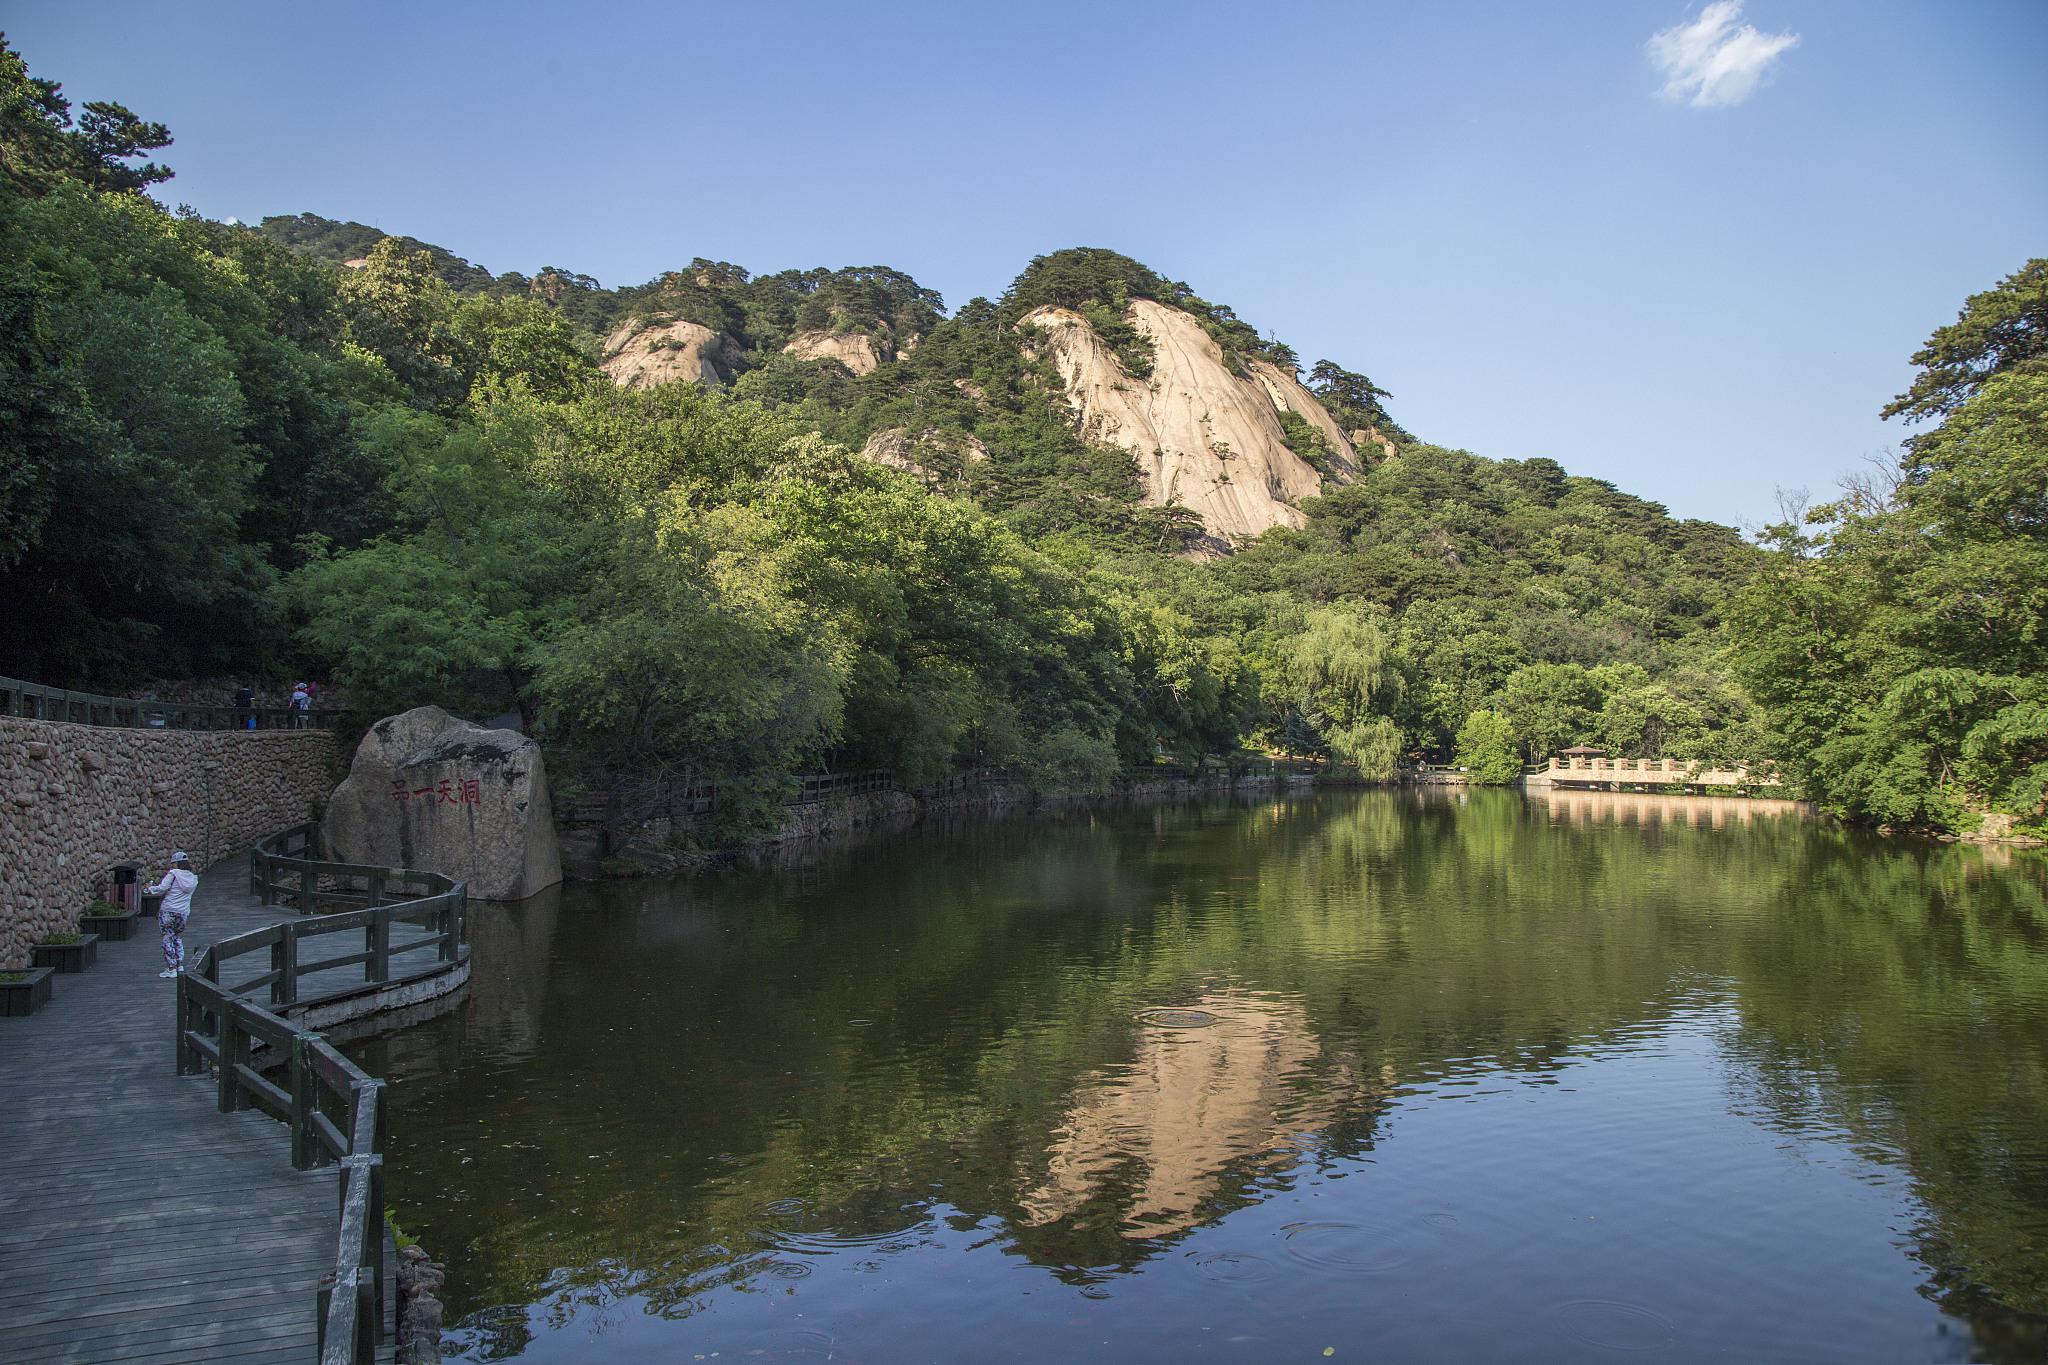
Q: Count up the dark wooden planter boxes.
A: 4